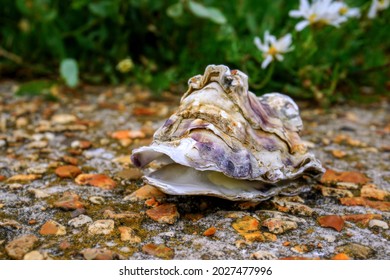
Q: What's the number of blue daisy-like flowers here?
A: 0